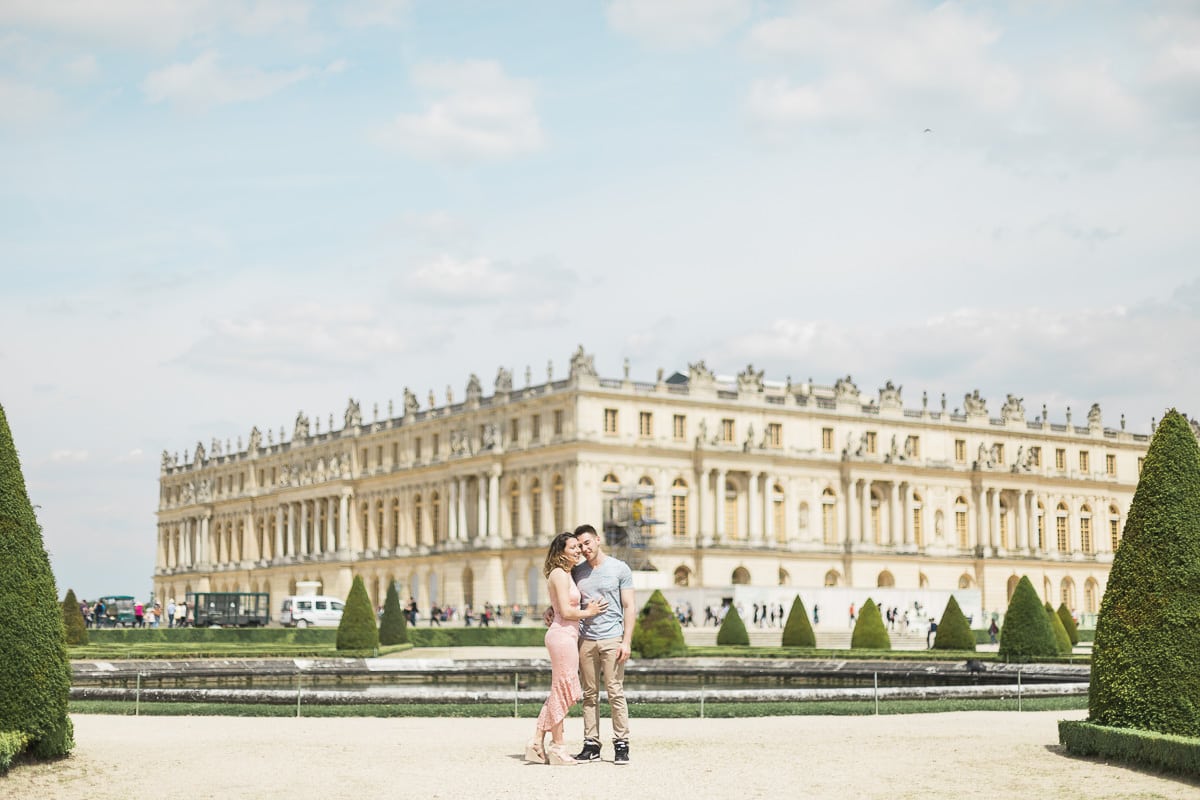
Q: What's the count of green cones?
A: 13